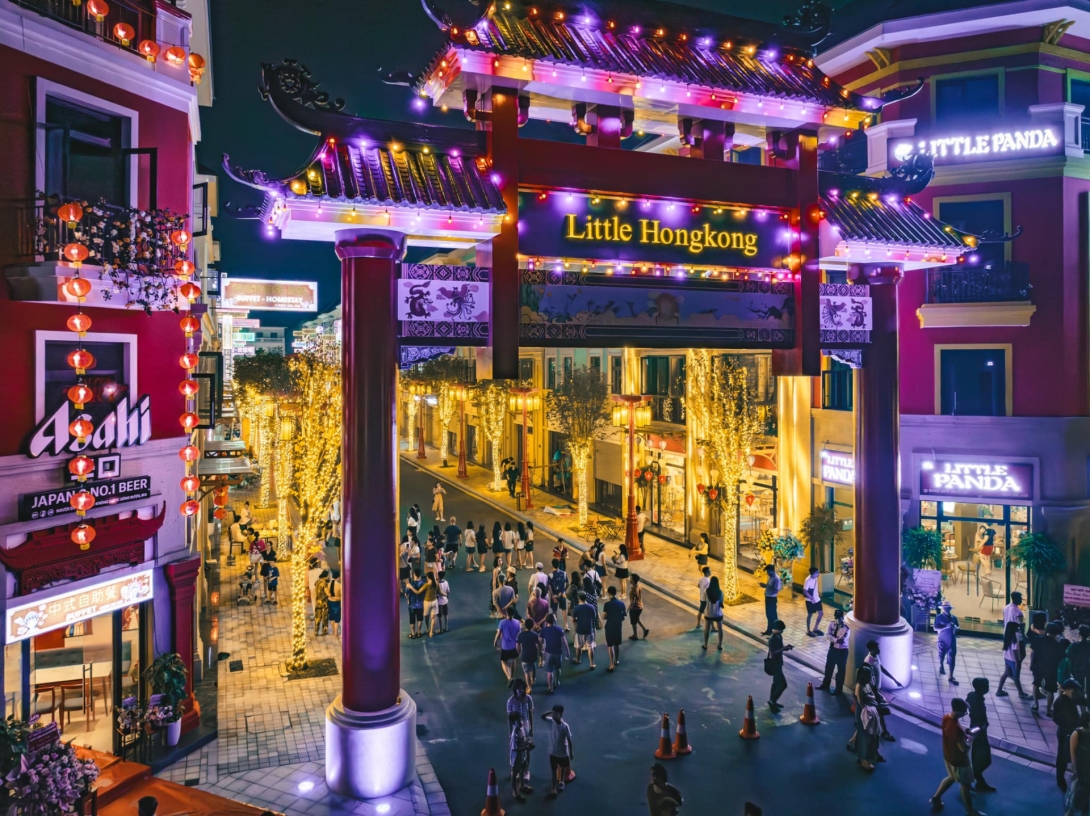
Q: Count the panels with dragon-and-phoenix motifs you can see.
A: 2